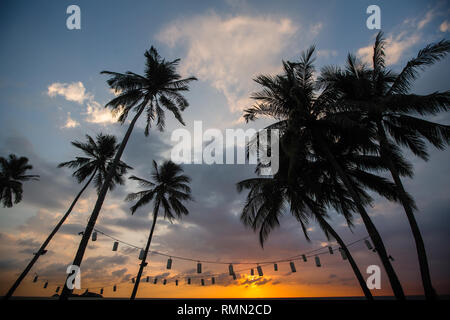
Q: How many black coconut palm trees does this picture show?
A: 7